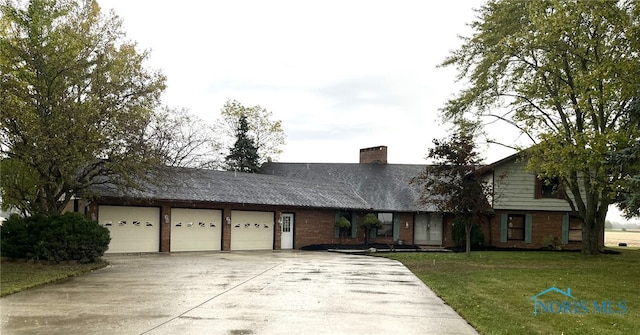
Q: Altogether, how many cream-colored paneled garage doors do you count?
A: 3